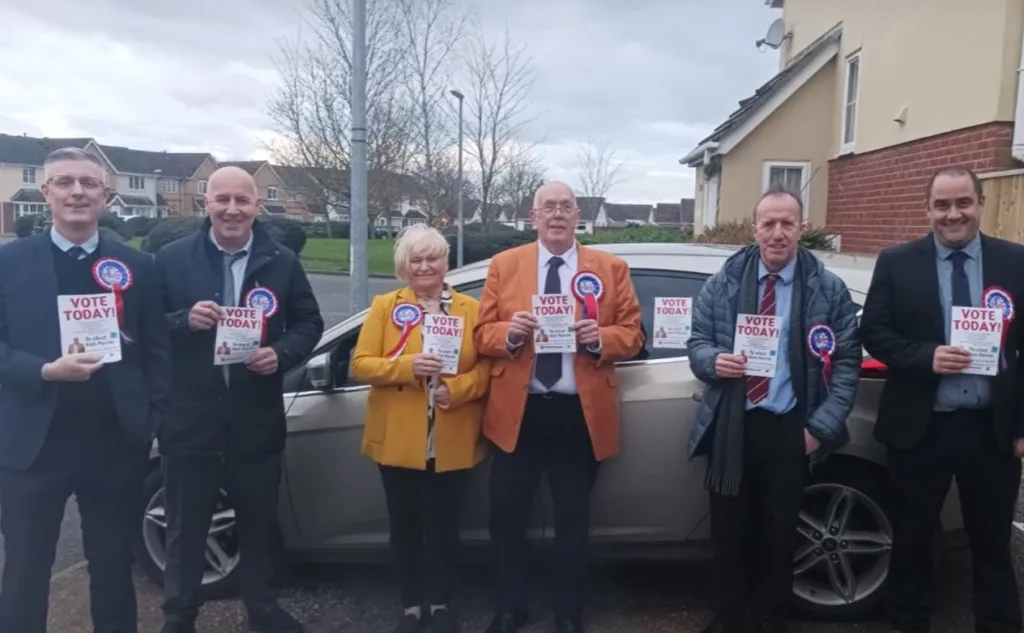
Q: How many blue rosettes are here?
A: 6